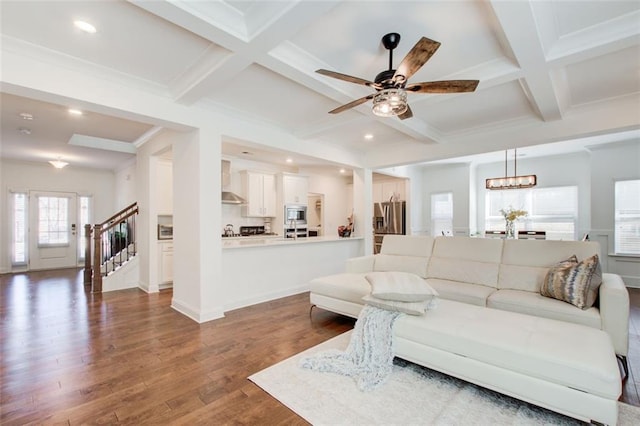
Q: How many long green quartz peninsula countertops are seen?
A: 0